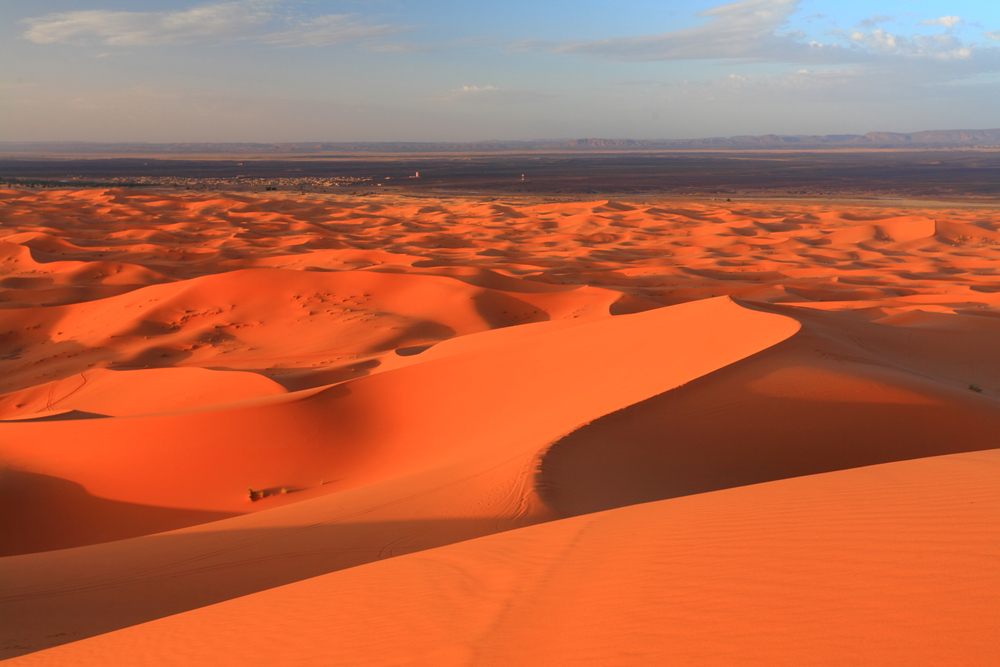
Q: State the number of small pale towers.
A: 2